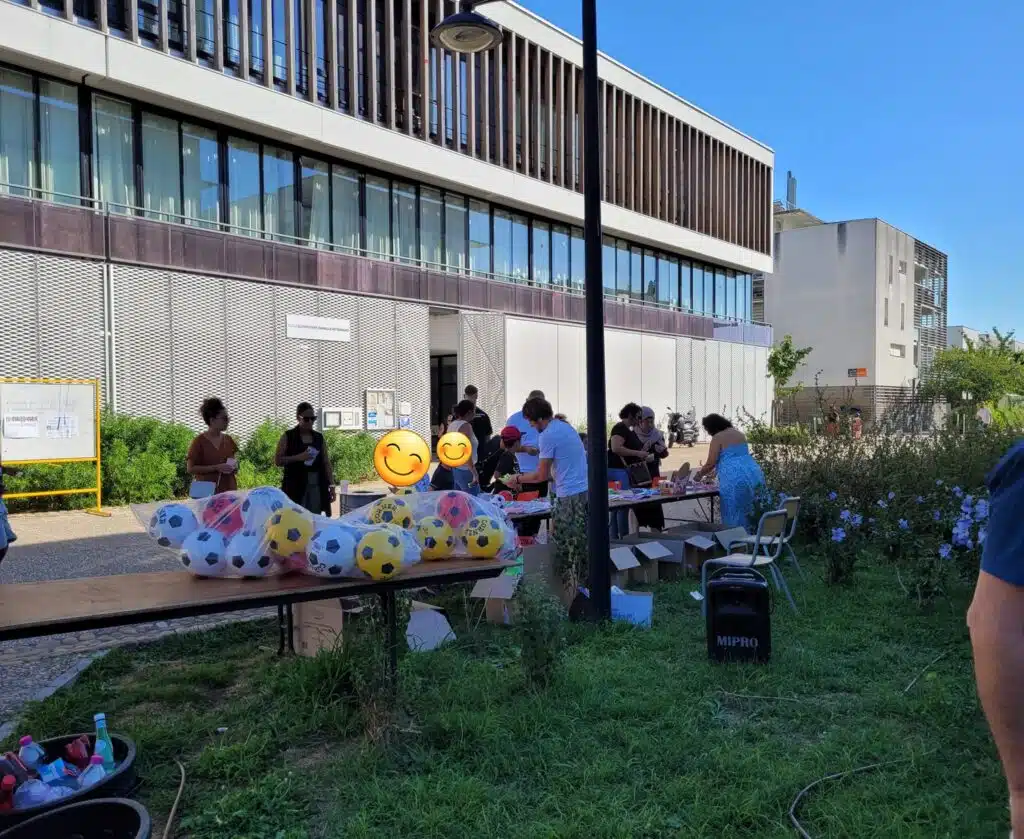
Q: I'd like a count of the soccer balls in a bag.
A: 13